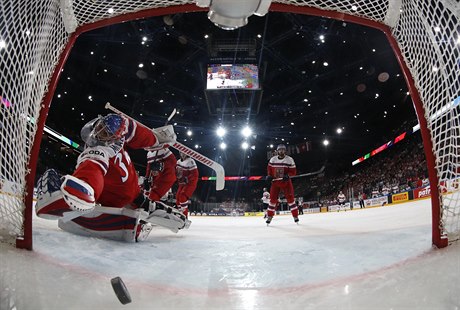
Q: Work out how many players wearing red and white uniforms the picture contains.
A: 4